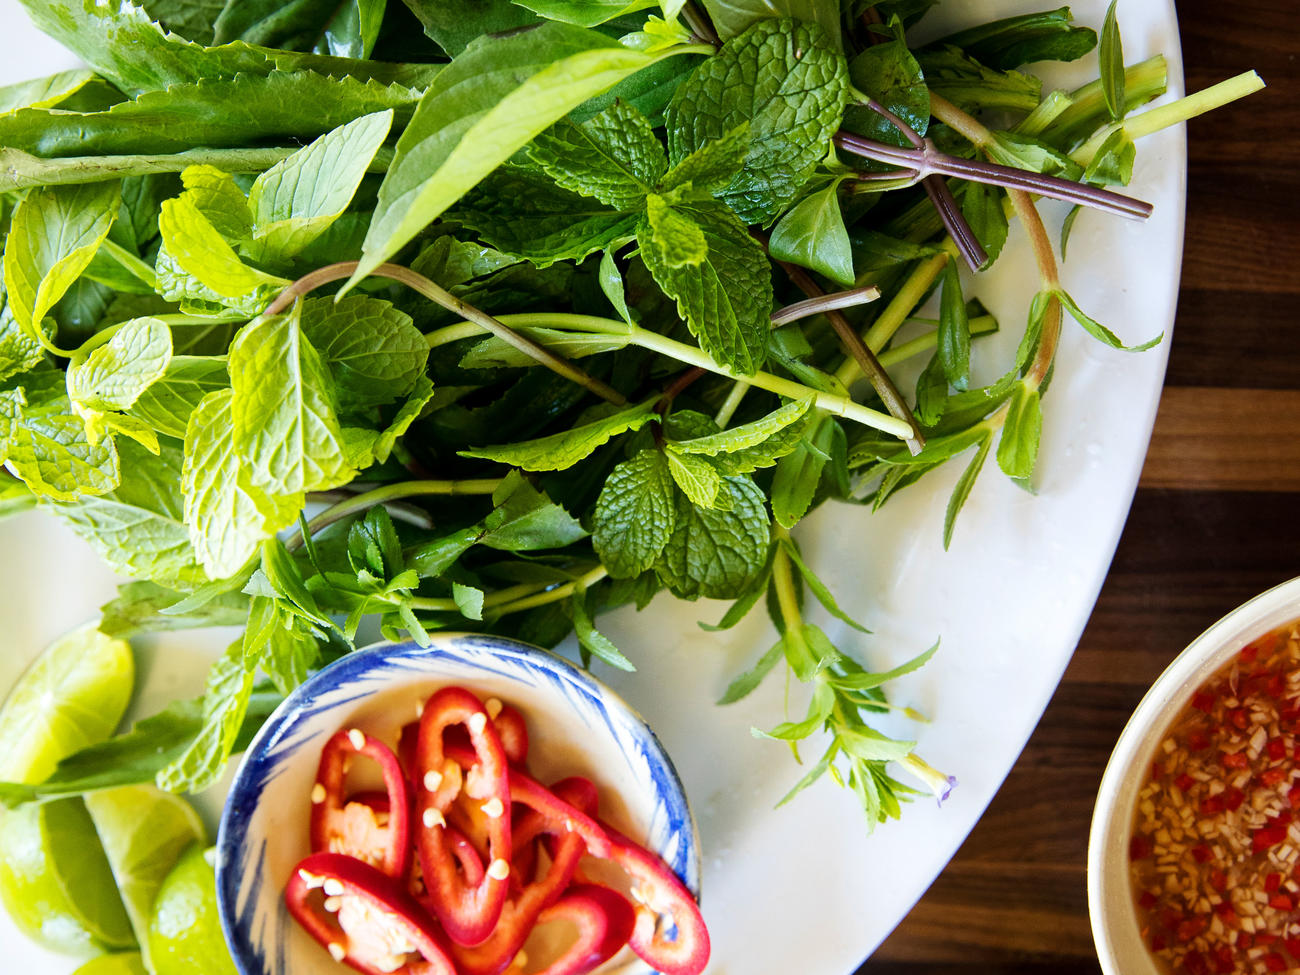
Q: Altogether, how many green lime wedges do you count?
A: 5